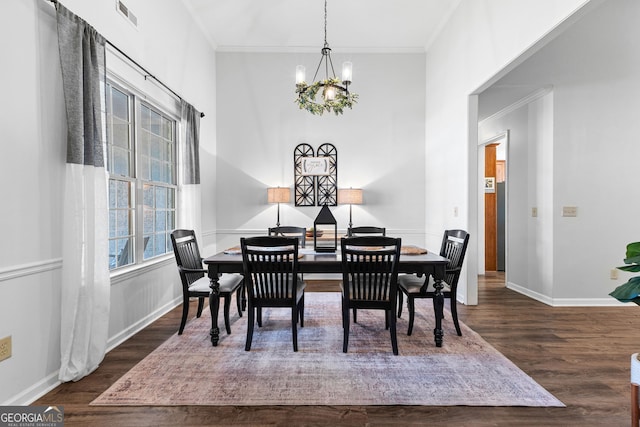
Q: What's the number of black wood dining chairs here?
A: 6